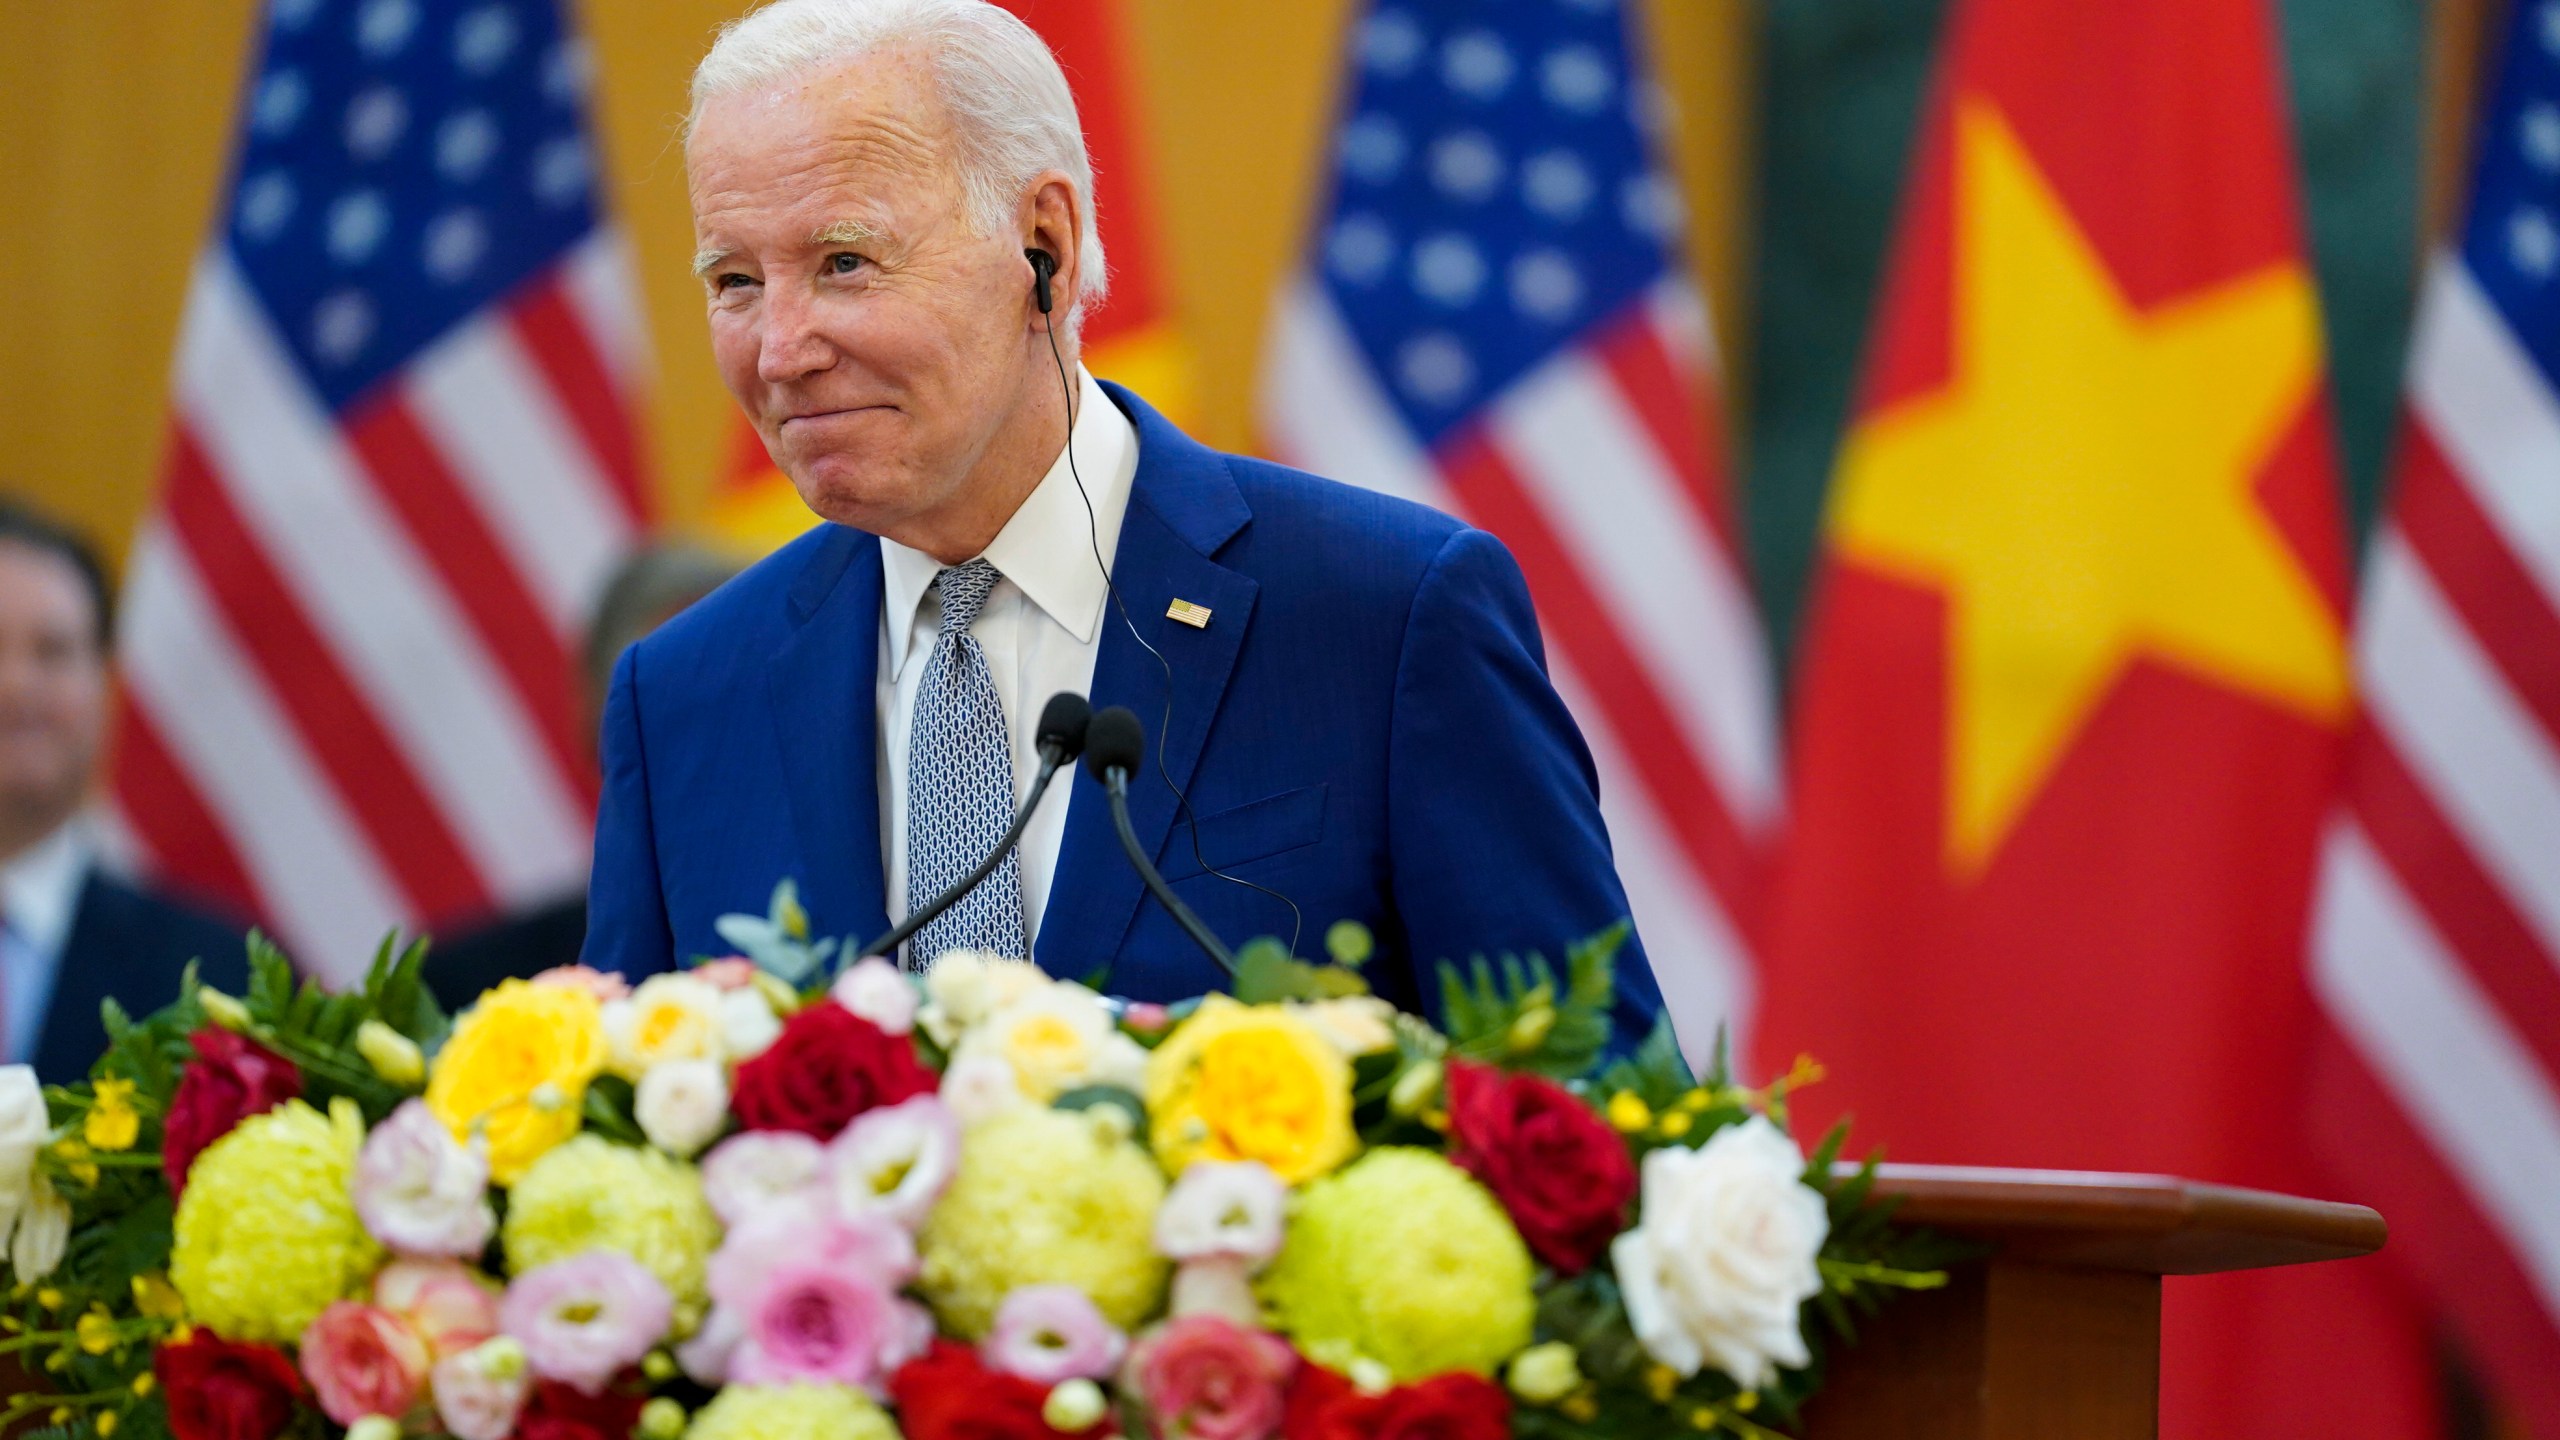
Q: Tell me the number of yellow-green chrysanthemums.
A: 5